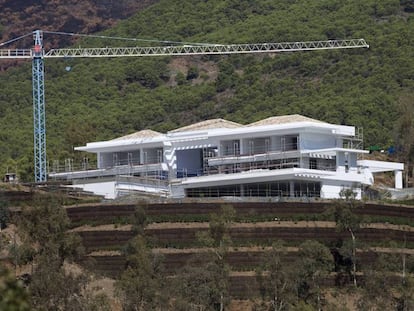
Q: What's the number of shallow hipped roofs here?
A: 3